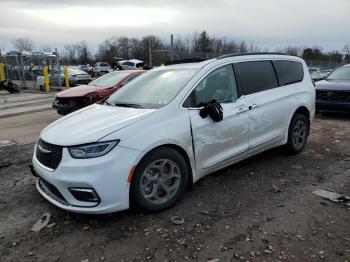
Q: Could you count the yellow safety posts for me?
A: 3